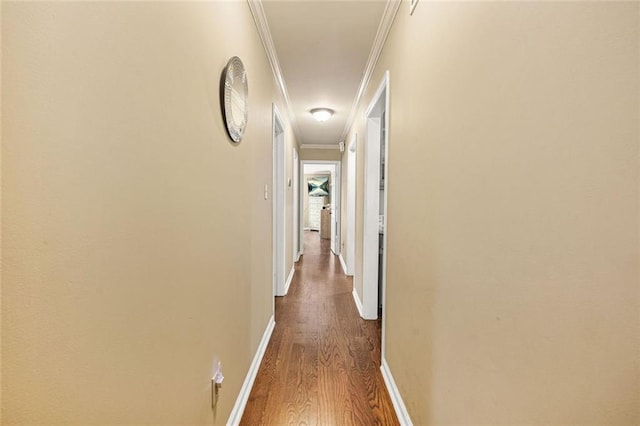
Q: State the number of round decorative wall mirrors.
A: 1